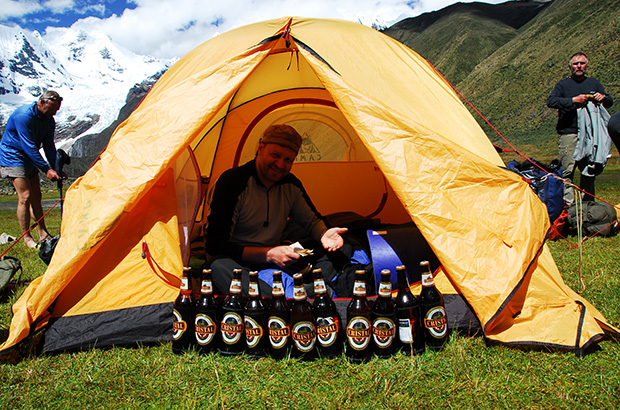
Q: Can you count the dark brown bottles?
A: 11